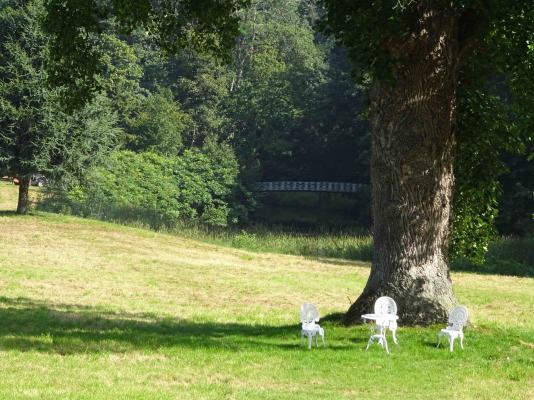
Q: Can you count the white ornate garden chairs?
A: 3